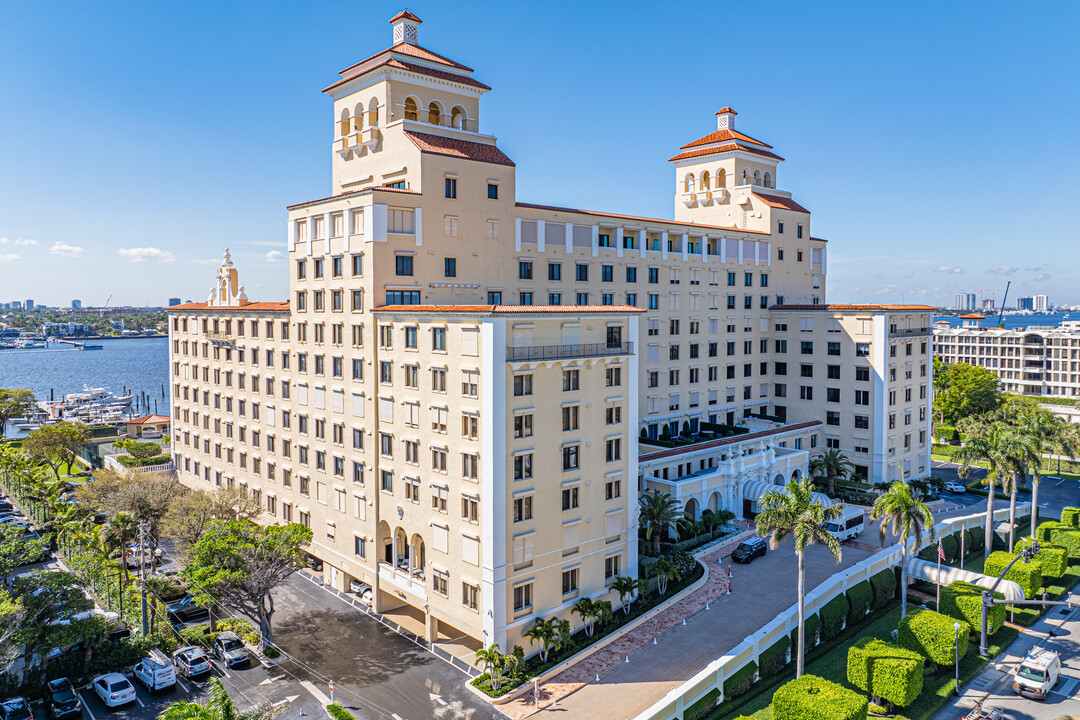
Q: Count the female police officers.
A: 0